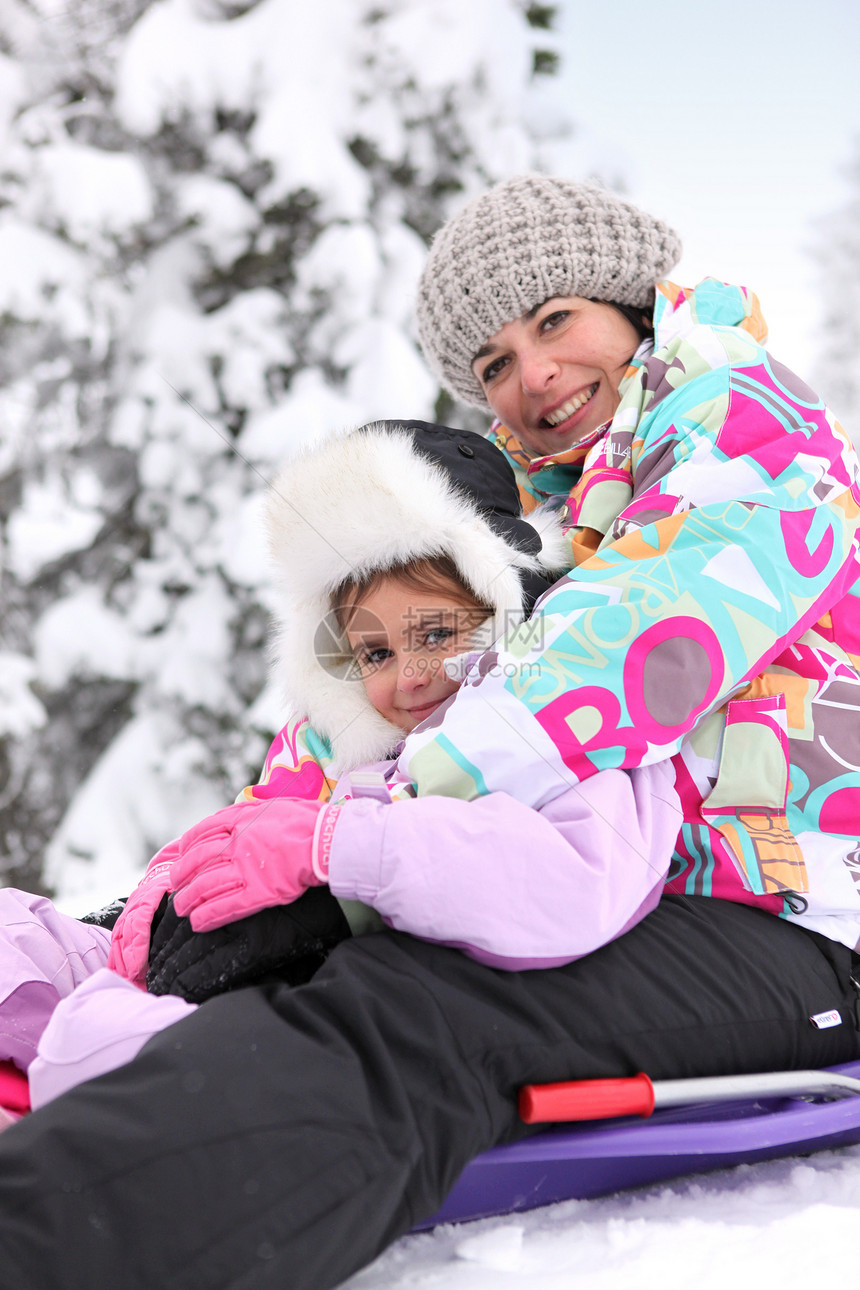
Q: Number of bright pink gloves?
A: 2